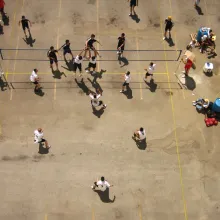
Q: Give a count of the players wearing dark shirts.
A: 7